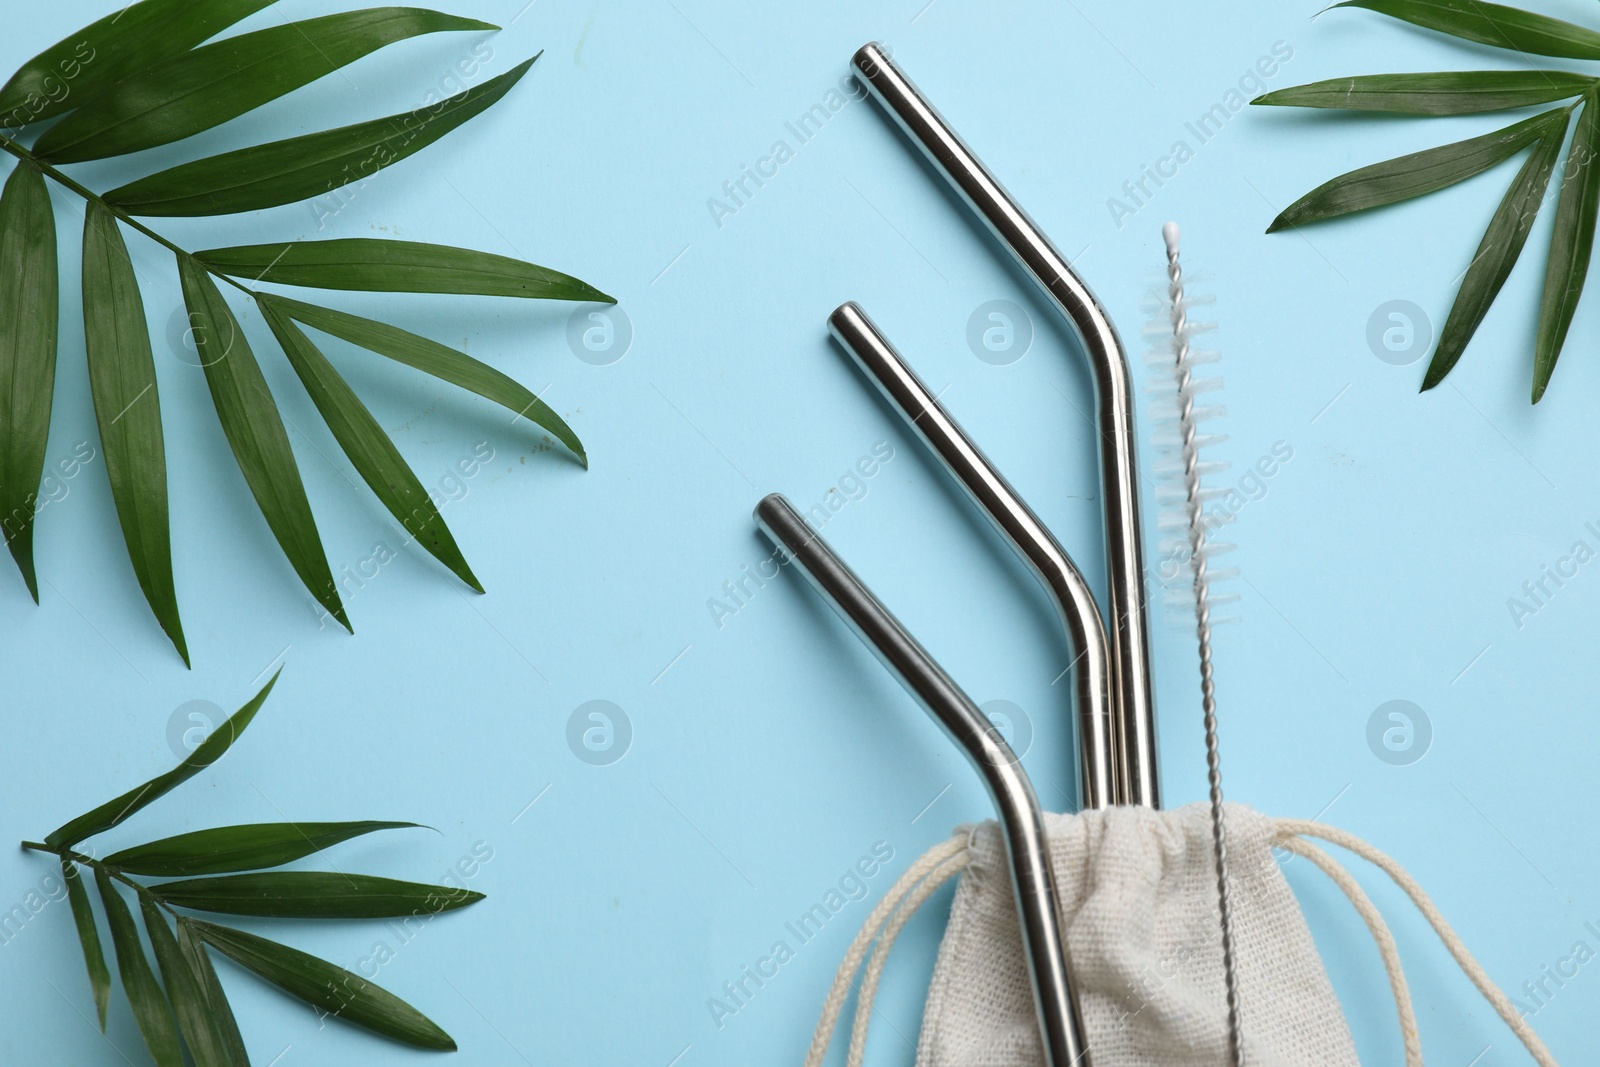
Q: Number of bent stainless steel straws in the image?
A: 3